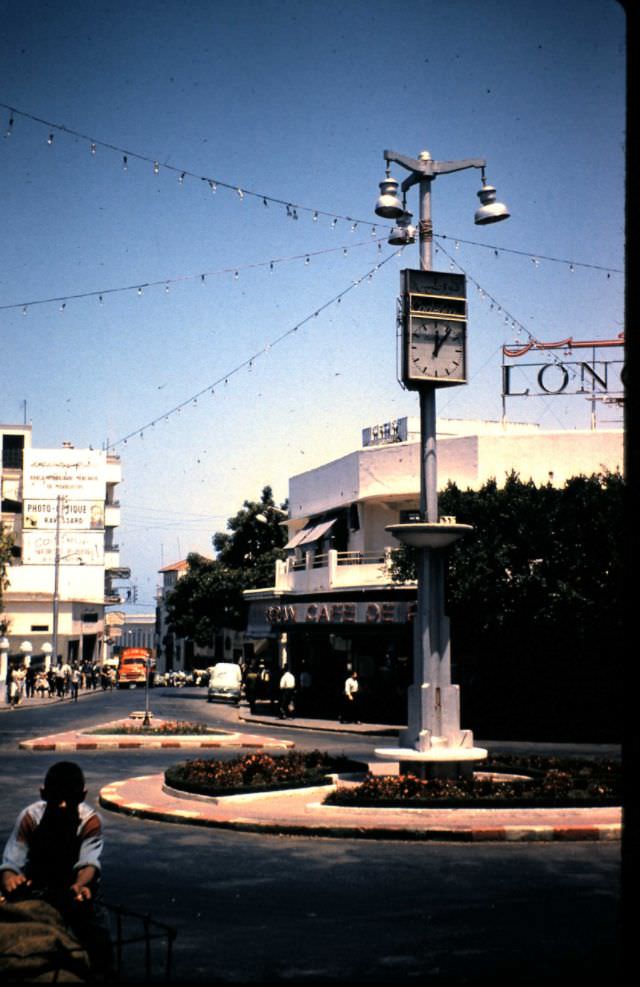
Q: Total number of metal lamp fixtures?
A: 3